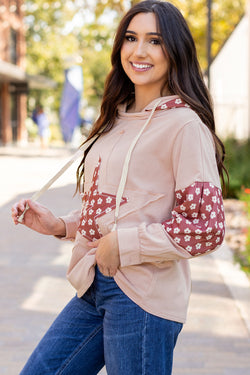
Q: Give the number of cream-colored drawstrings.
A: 2